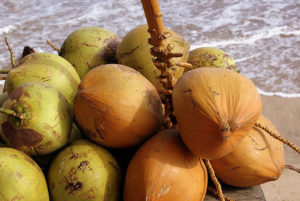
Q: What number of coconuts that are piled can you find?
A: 11